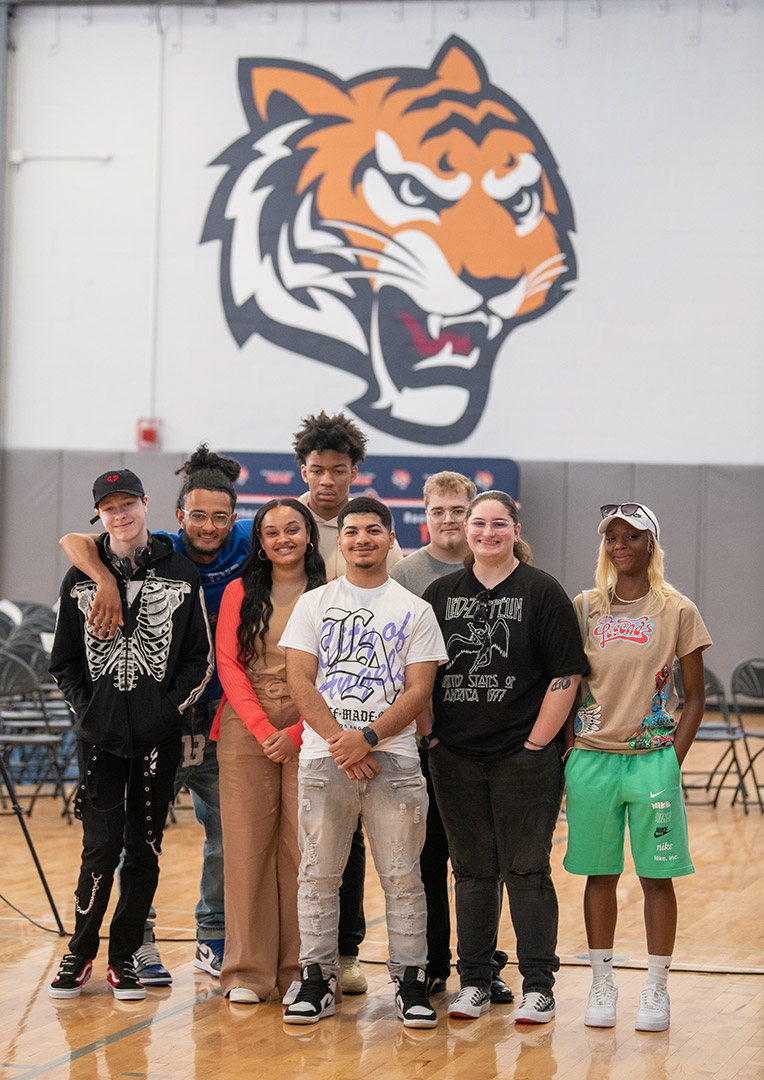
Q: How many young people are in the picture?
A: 8